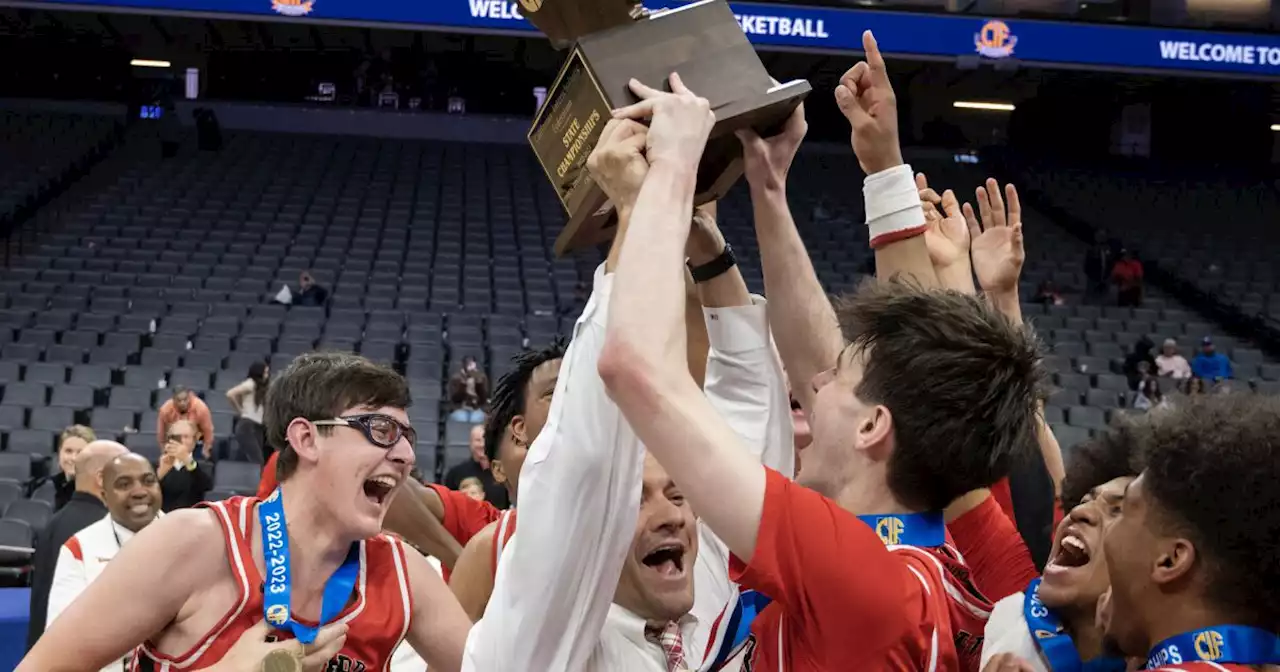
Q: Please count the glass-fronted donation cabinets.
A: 0